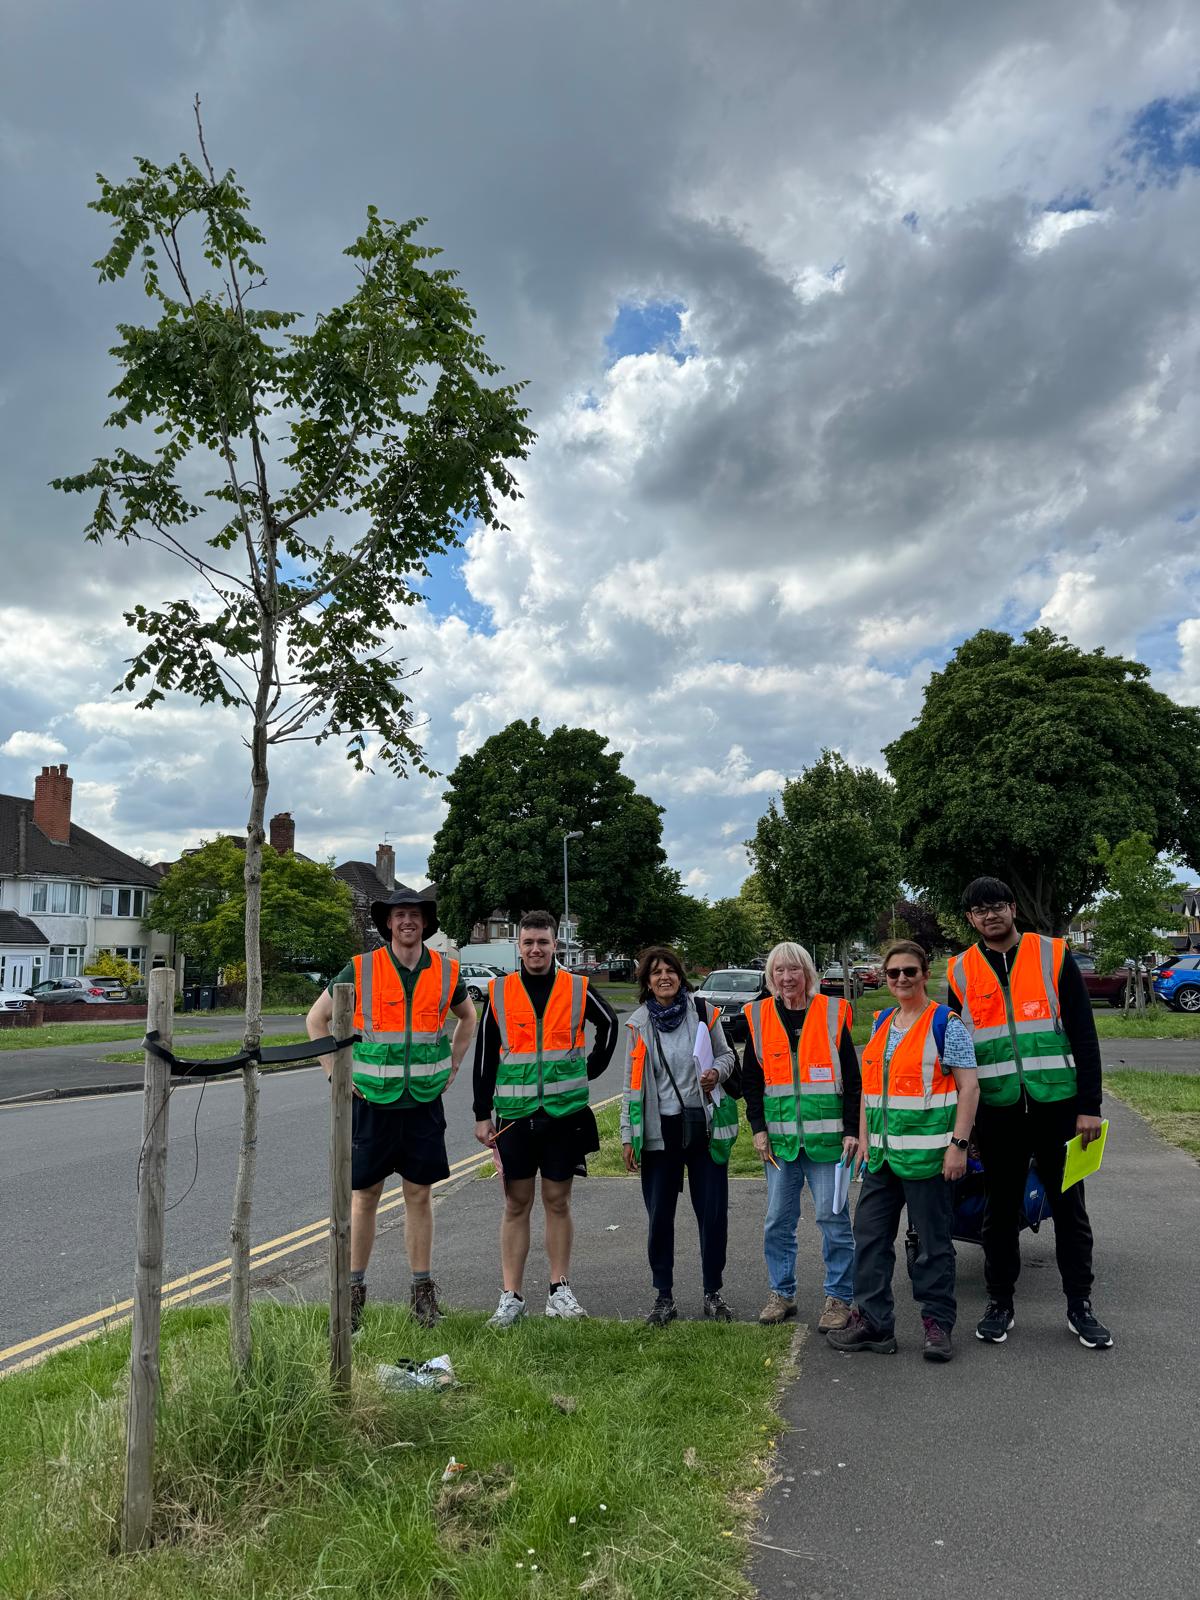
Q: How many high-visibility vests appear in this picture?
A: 6